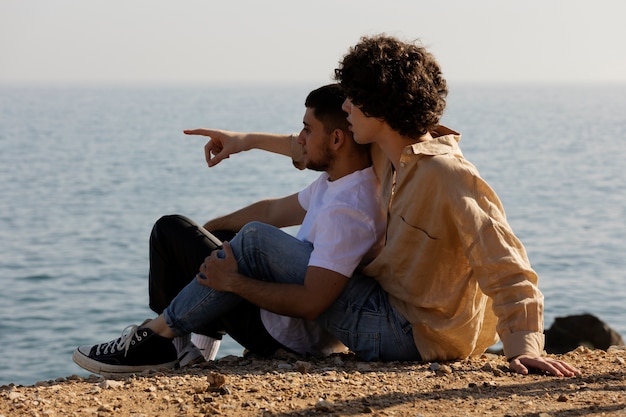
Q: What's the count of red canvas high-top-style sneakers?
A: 0